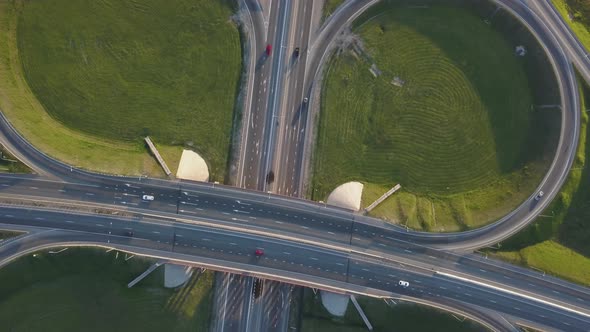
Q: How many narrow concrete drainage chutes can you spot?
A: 4